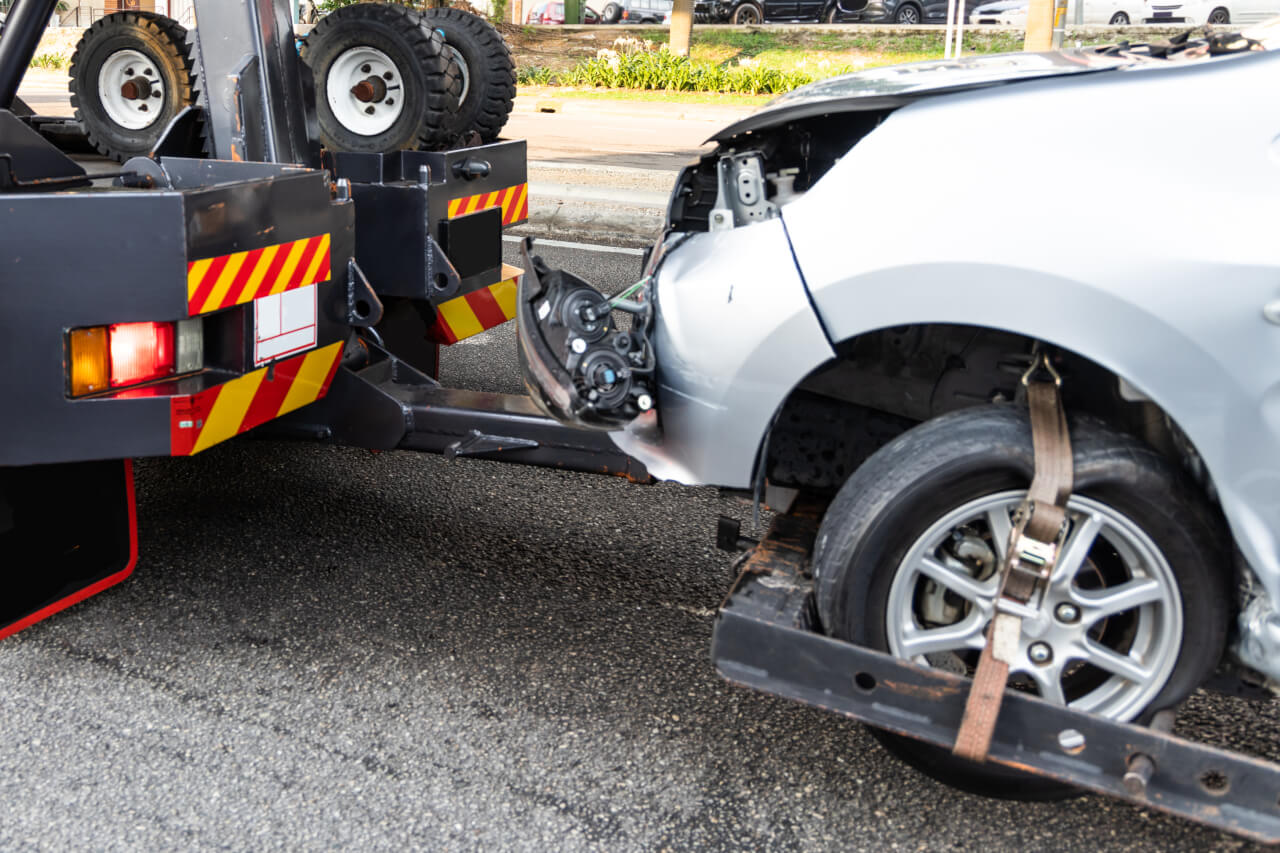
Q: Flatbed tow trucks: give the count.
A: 0